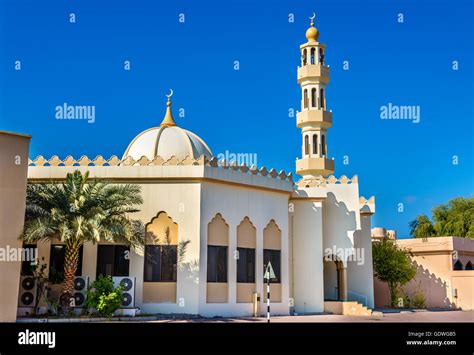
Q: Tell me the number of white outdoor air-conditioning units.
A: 3